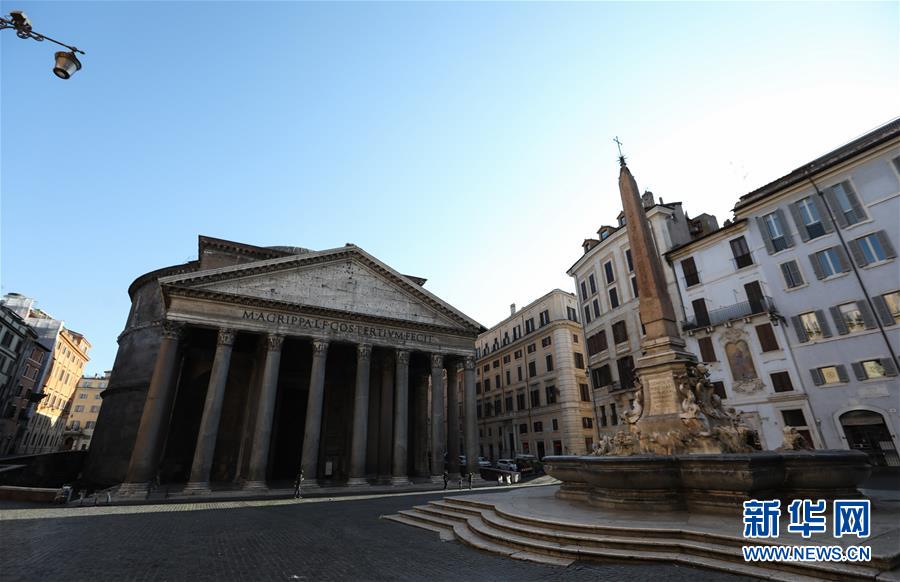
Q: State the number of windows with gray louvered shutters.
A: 11